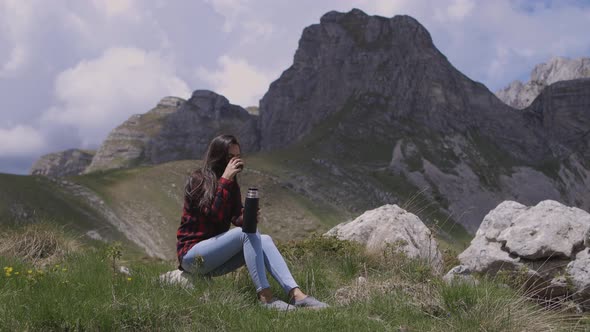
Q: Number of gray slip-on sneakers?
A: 2